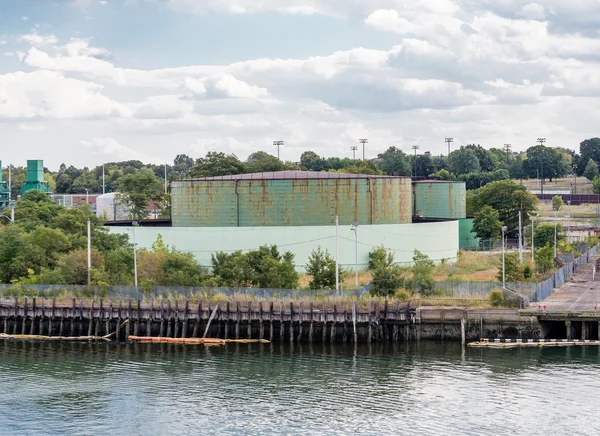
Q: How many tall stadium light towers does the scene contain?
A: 7